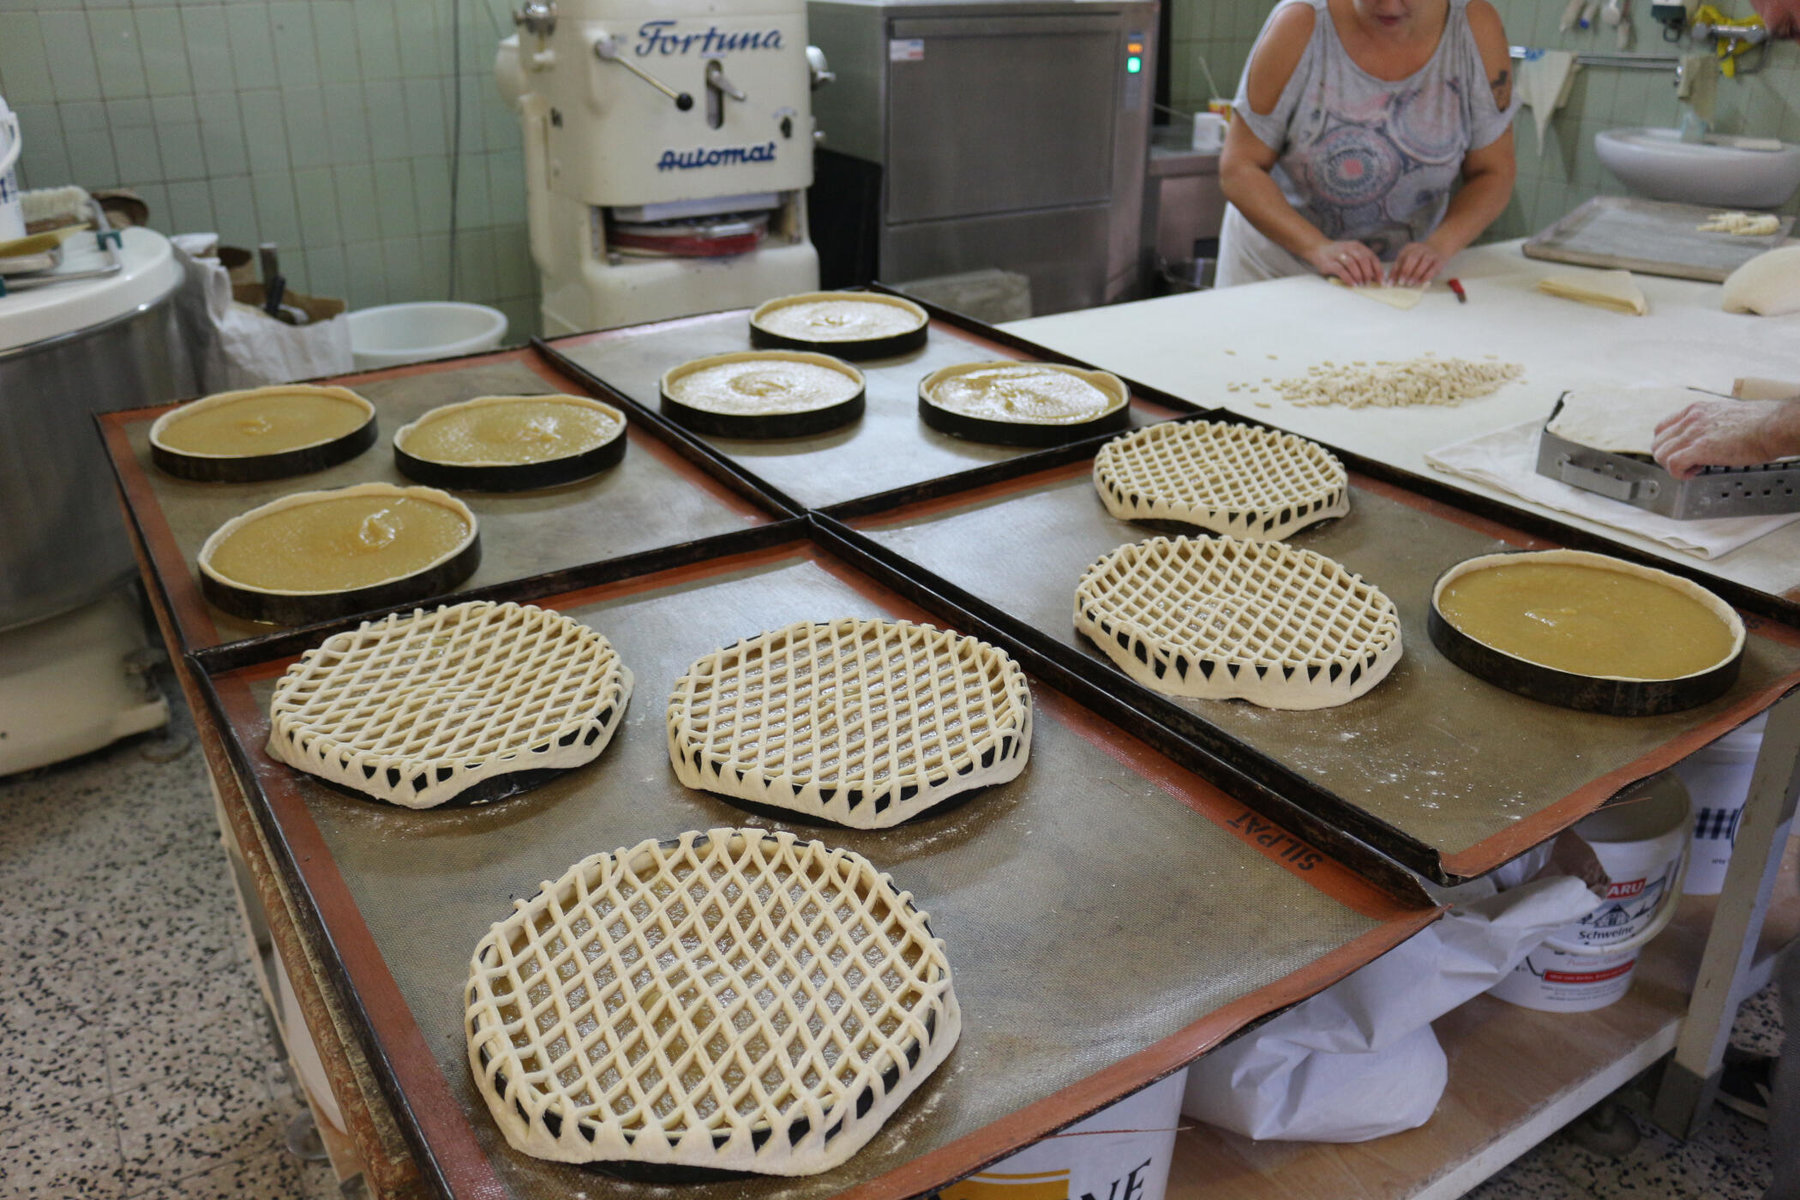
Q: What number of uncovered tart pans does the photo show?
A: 7